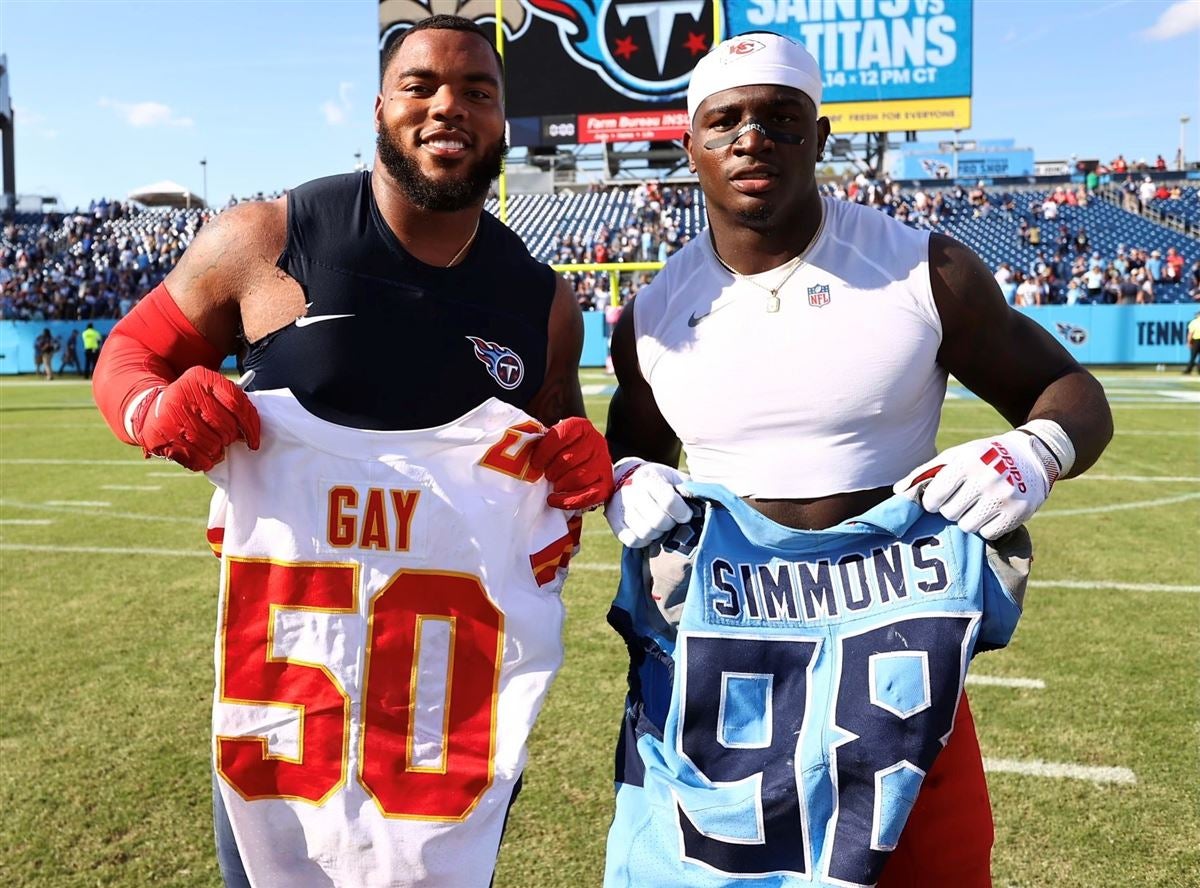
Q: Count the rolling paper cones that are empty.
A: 0